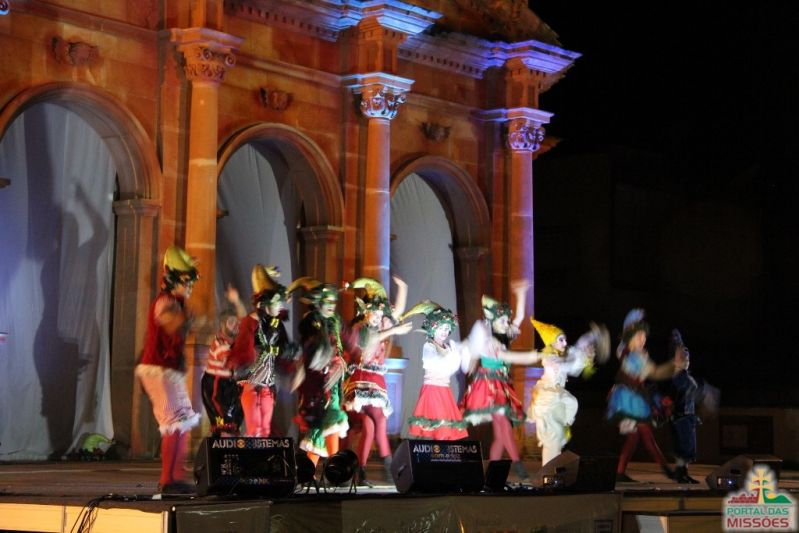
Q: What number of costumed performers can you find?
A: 10